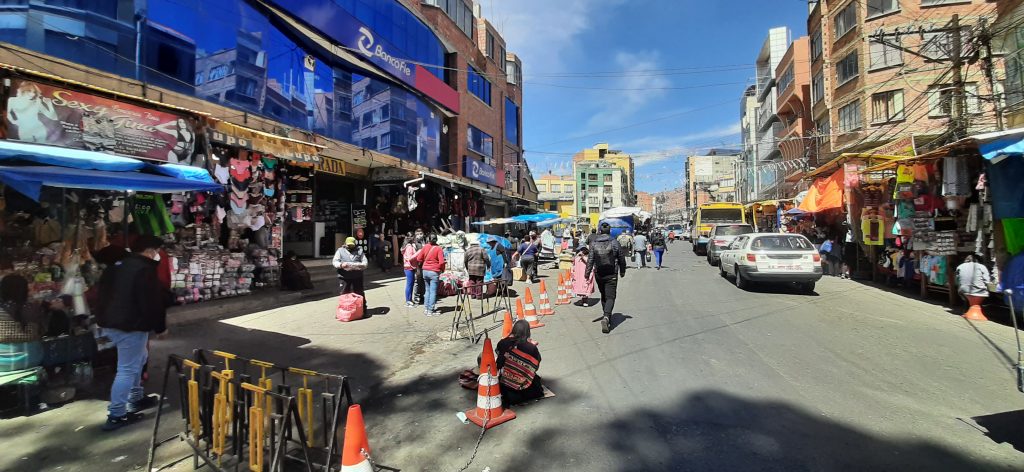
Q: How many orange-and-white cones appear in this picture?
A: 8